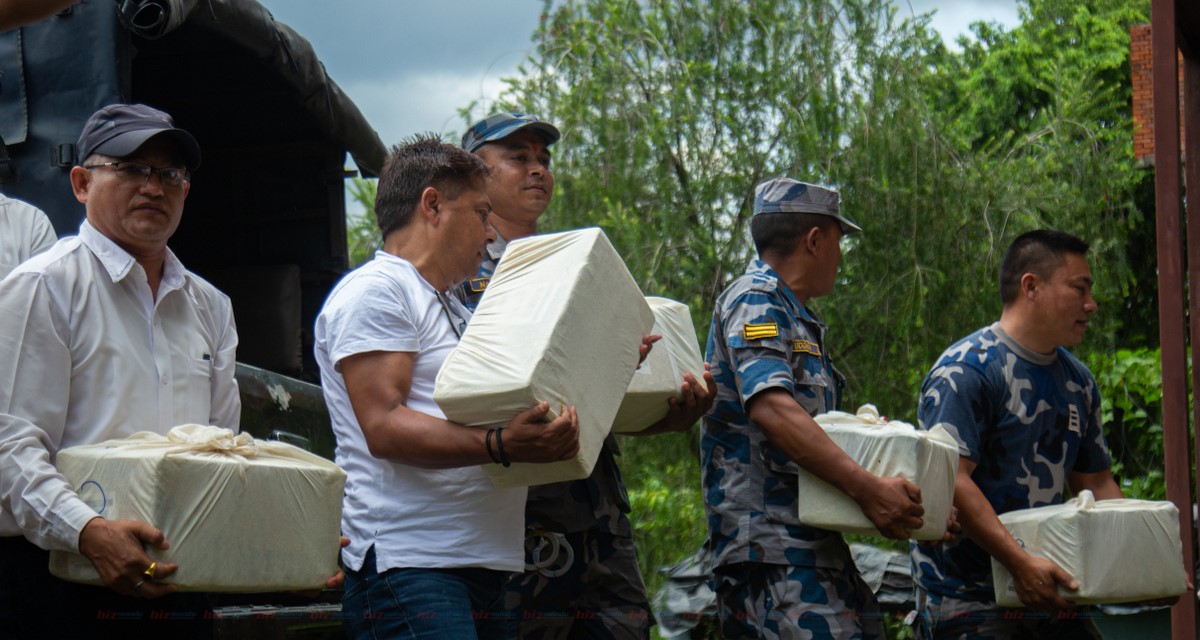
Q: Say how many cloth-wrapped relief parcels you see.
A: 5